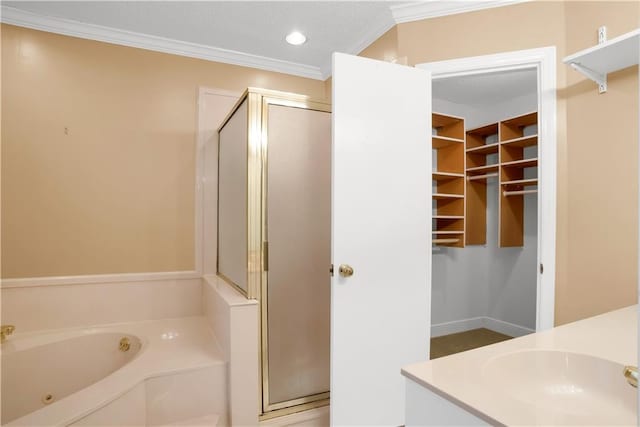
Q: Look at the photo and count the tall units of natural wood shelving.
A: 3